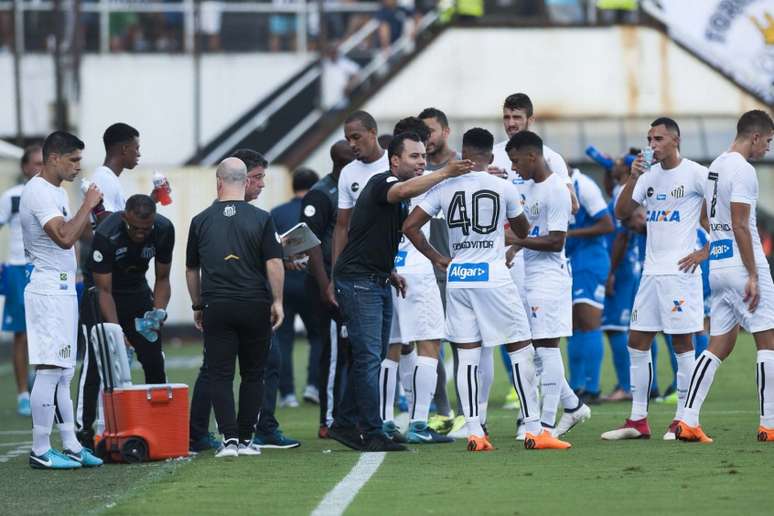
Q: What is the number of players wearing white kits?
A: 9